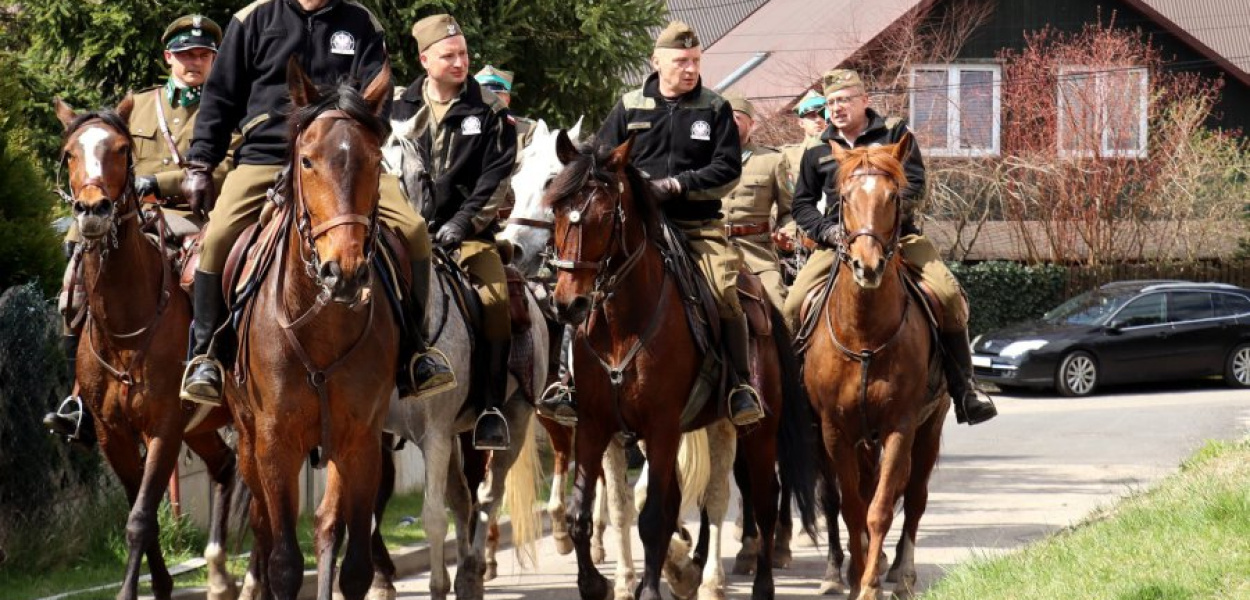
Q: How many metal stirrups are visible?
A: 7